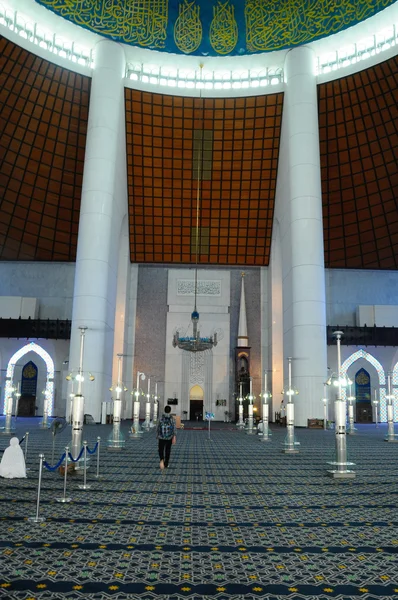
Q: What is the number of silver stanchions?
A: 5